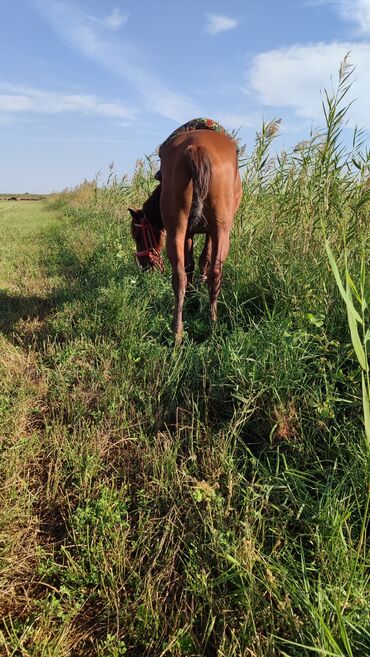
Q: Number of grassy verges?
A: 1